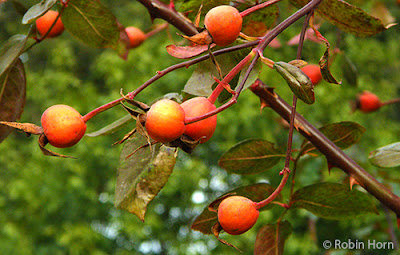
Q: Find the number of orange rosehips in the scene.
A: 9